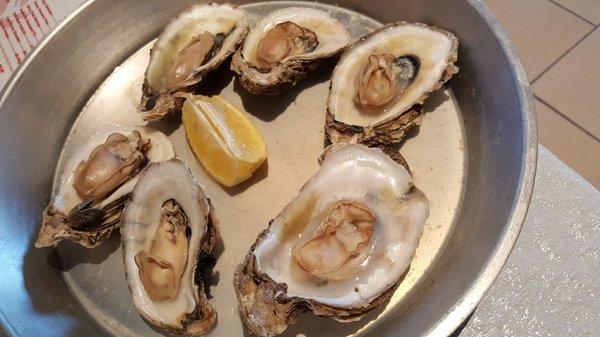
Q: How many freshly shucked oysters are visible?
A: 6